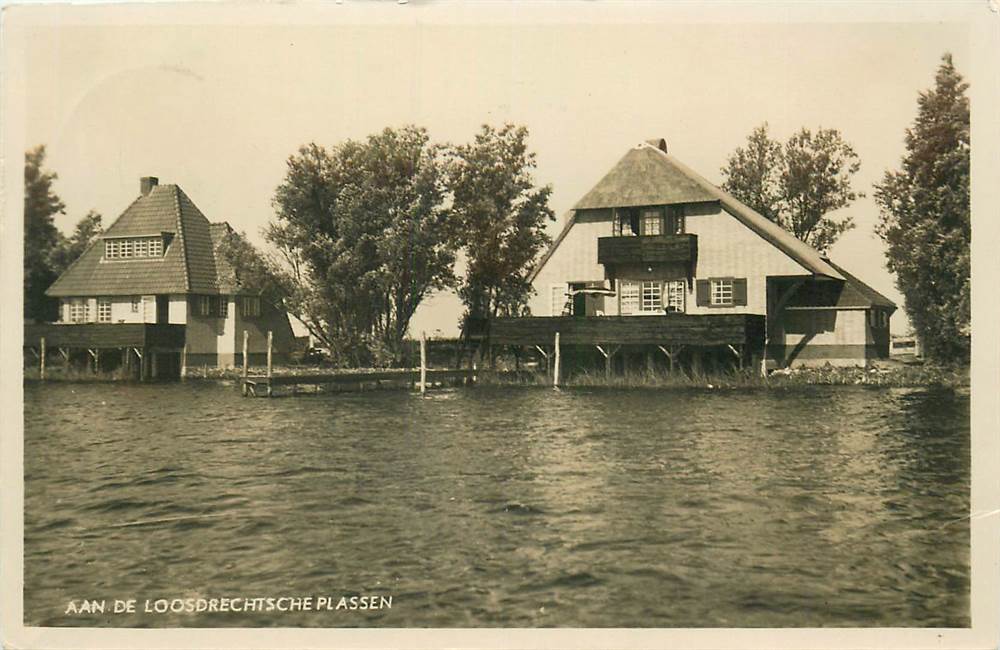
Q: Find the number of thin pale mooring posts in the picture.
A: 5